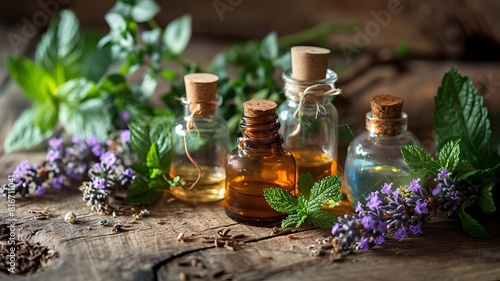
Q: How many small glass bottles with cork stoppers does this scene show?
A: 4